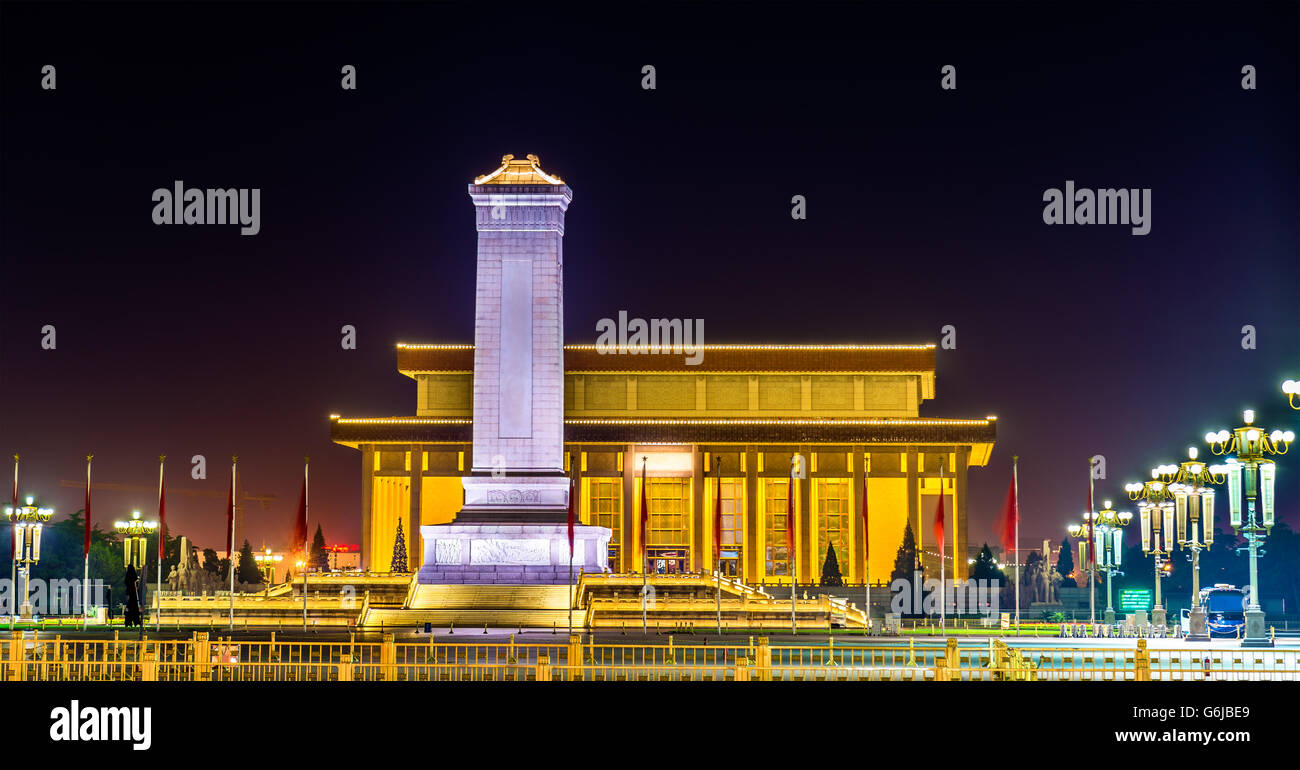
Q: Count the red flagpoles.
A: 13